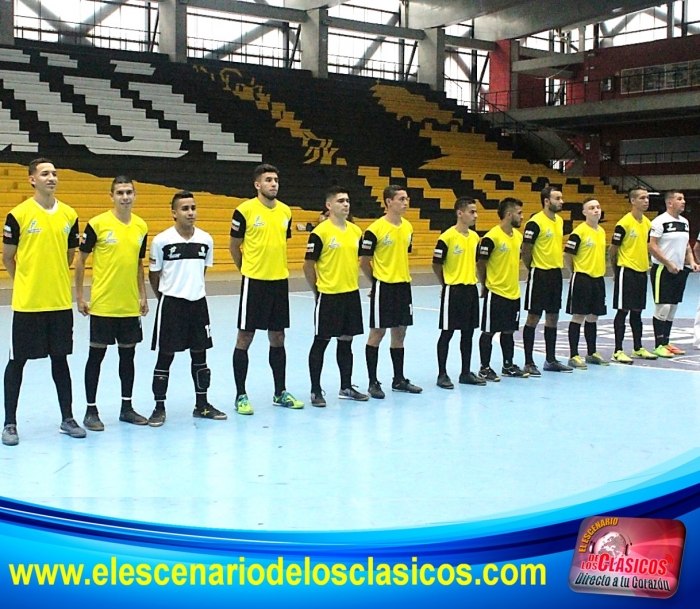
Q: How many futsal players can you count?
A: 12